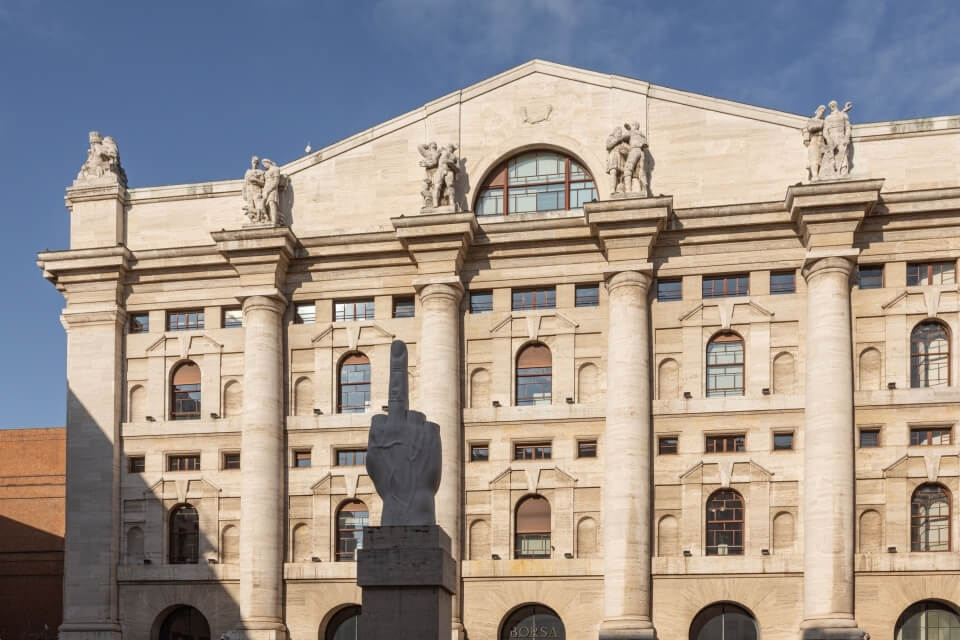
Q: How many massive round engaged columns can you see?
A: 4